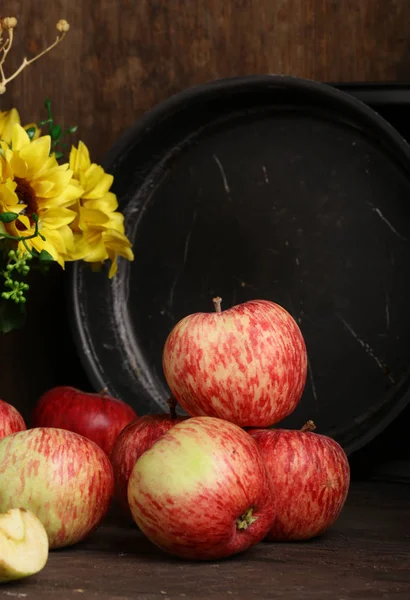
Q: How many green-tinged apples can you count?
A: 2